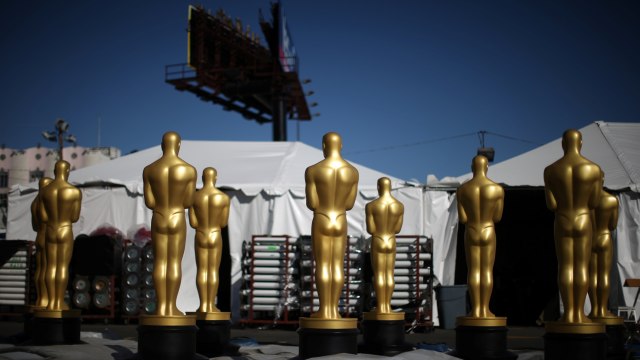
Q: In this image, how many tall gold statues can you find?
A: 9